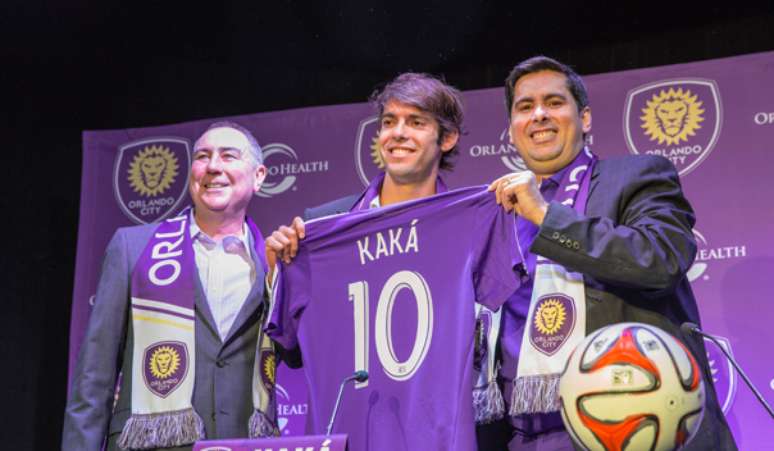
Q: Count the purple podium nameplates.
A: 1